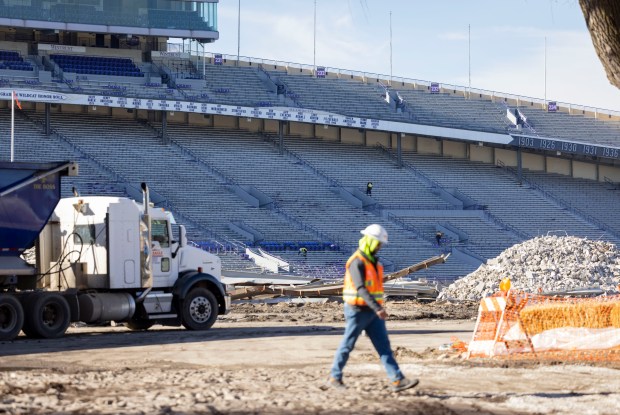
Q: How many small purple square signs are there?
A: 4